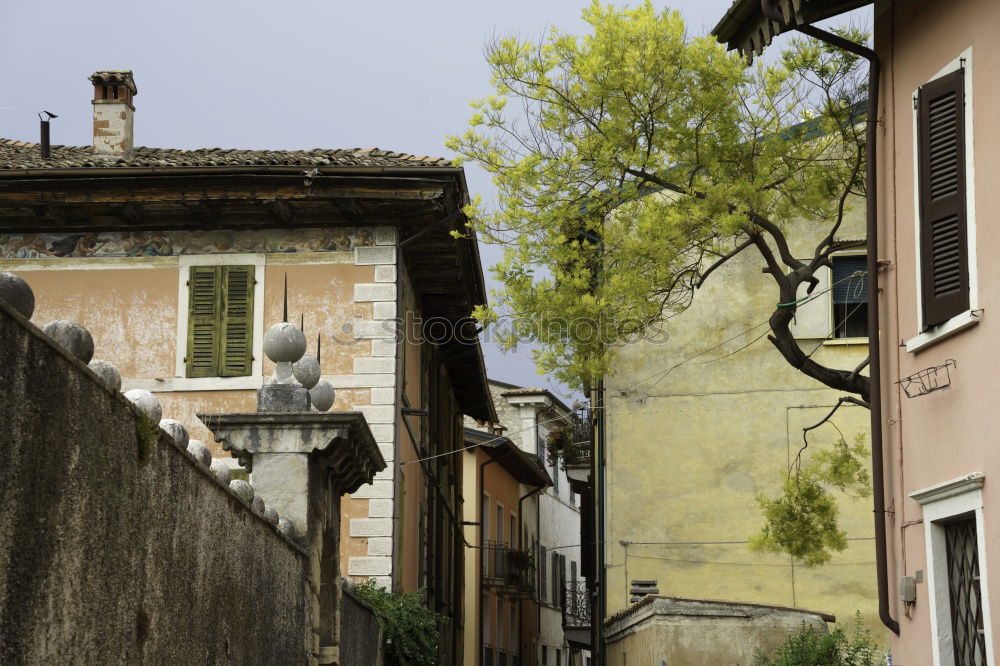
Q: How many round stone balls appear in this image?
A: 14